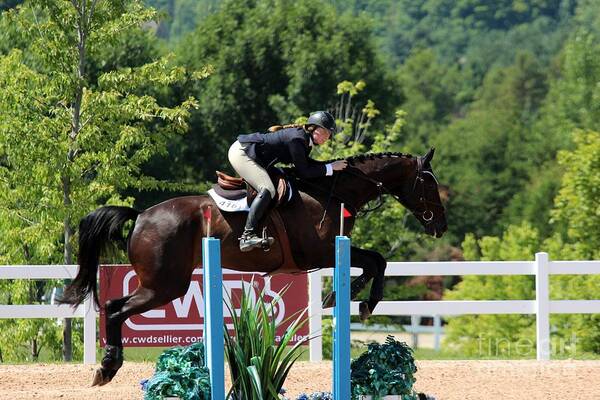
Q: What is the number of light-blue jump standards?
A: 2